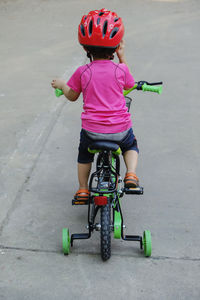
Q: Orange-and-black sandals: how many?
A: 2